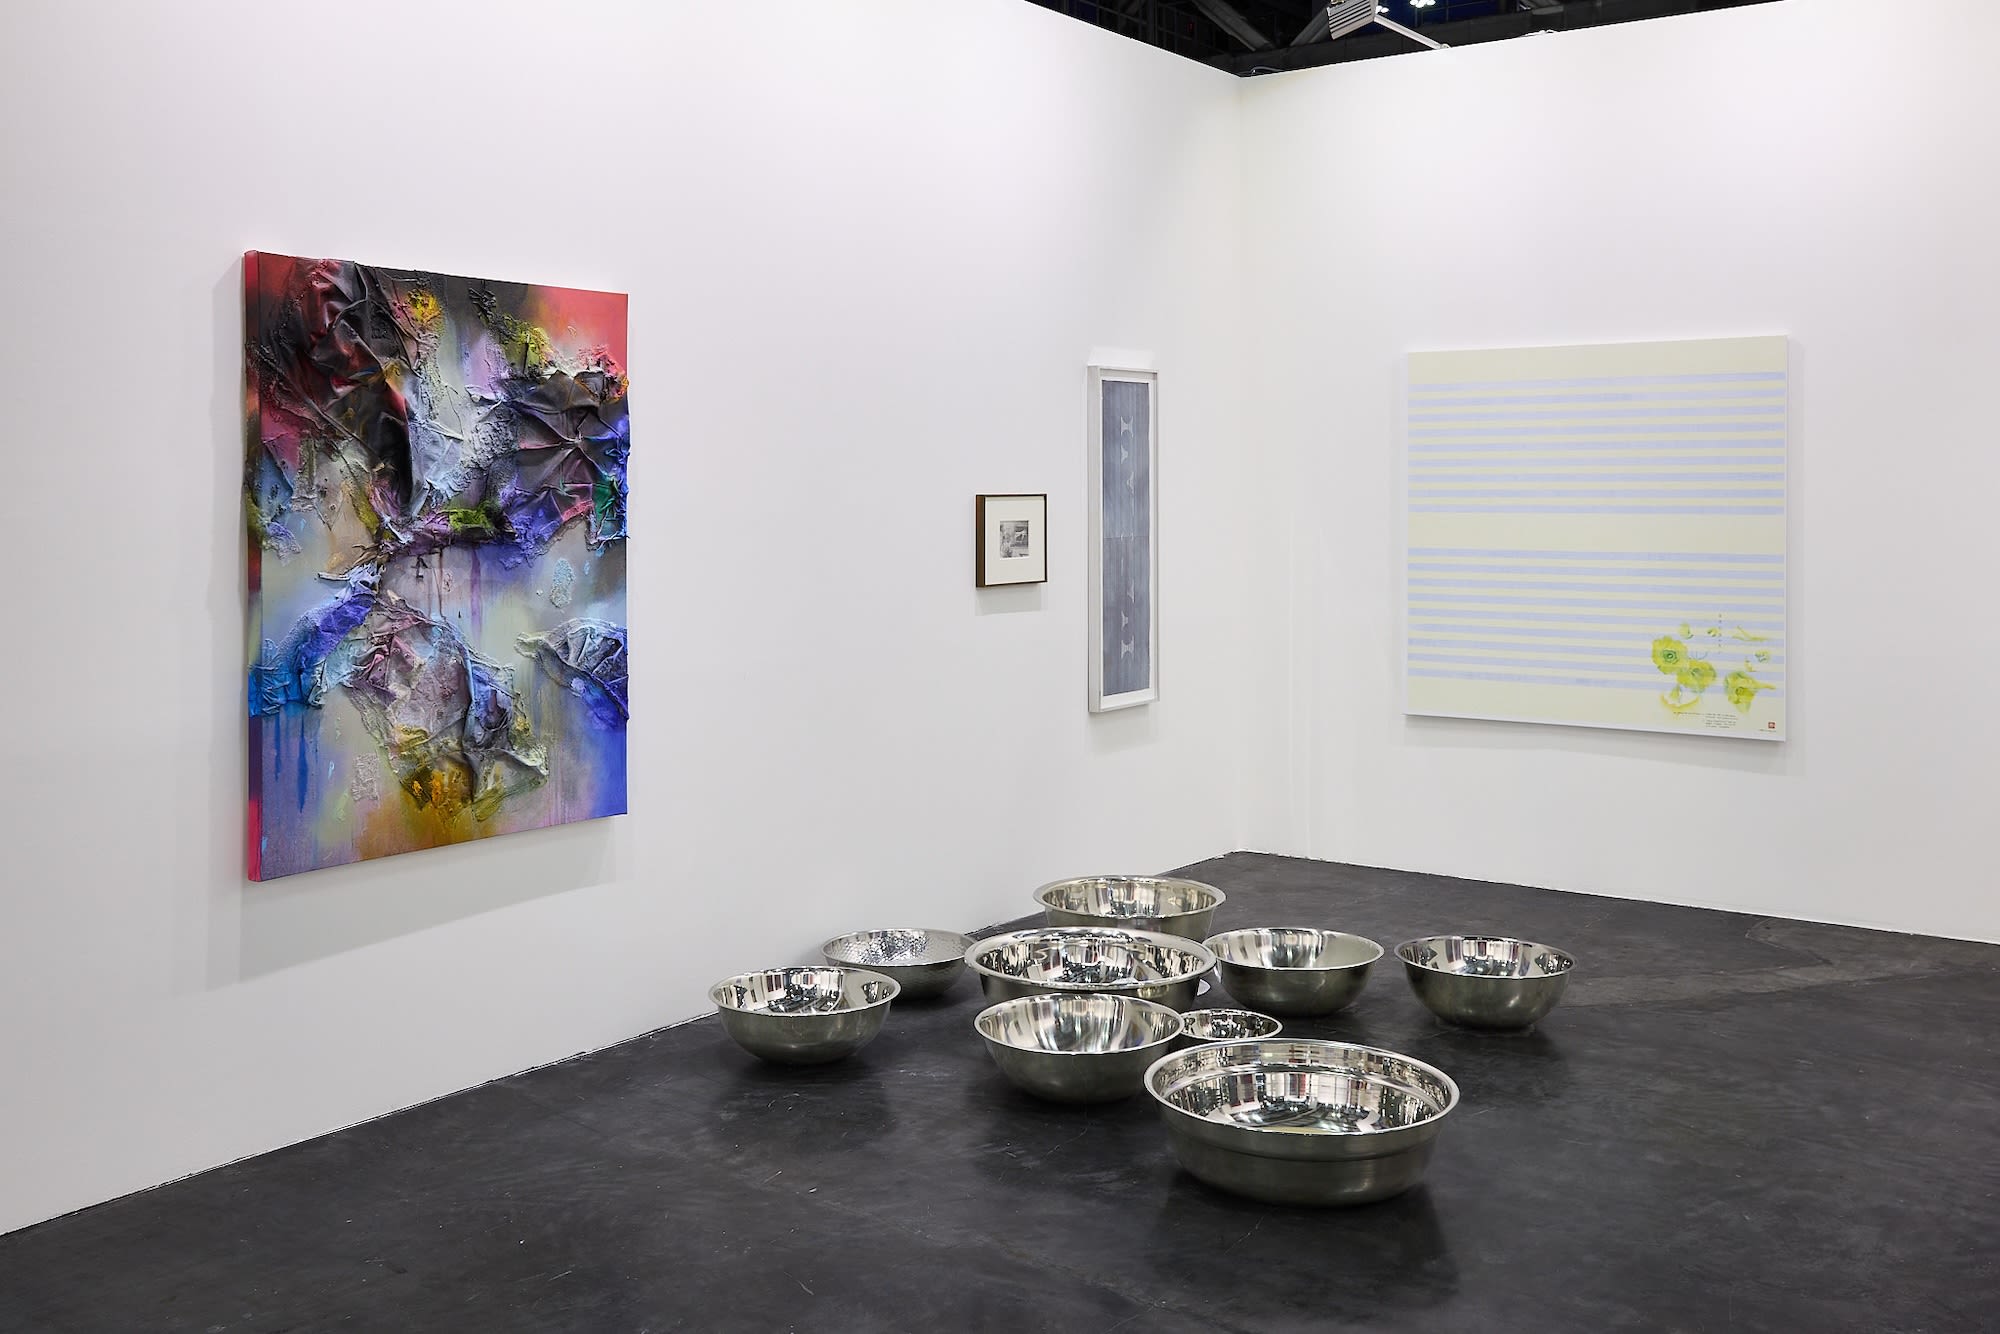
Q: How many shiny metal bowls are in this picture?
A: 9